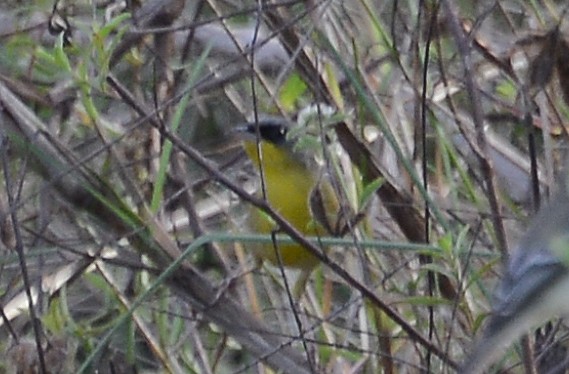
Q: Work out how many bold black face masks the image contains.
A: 1